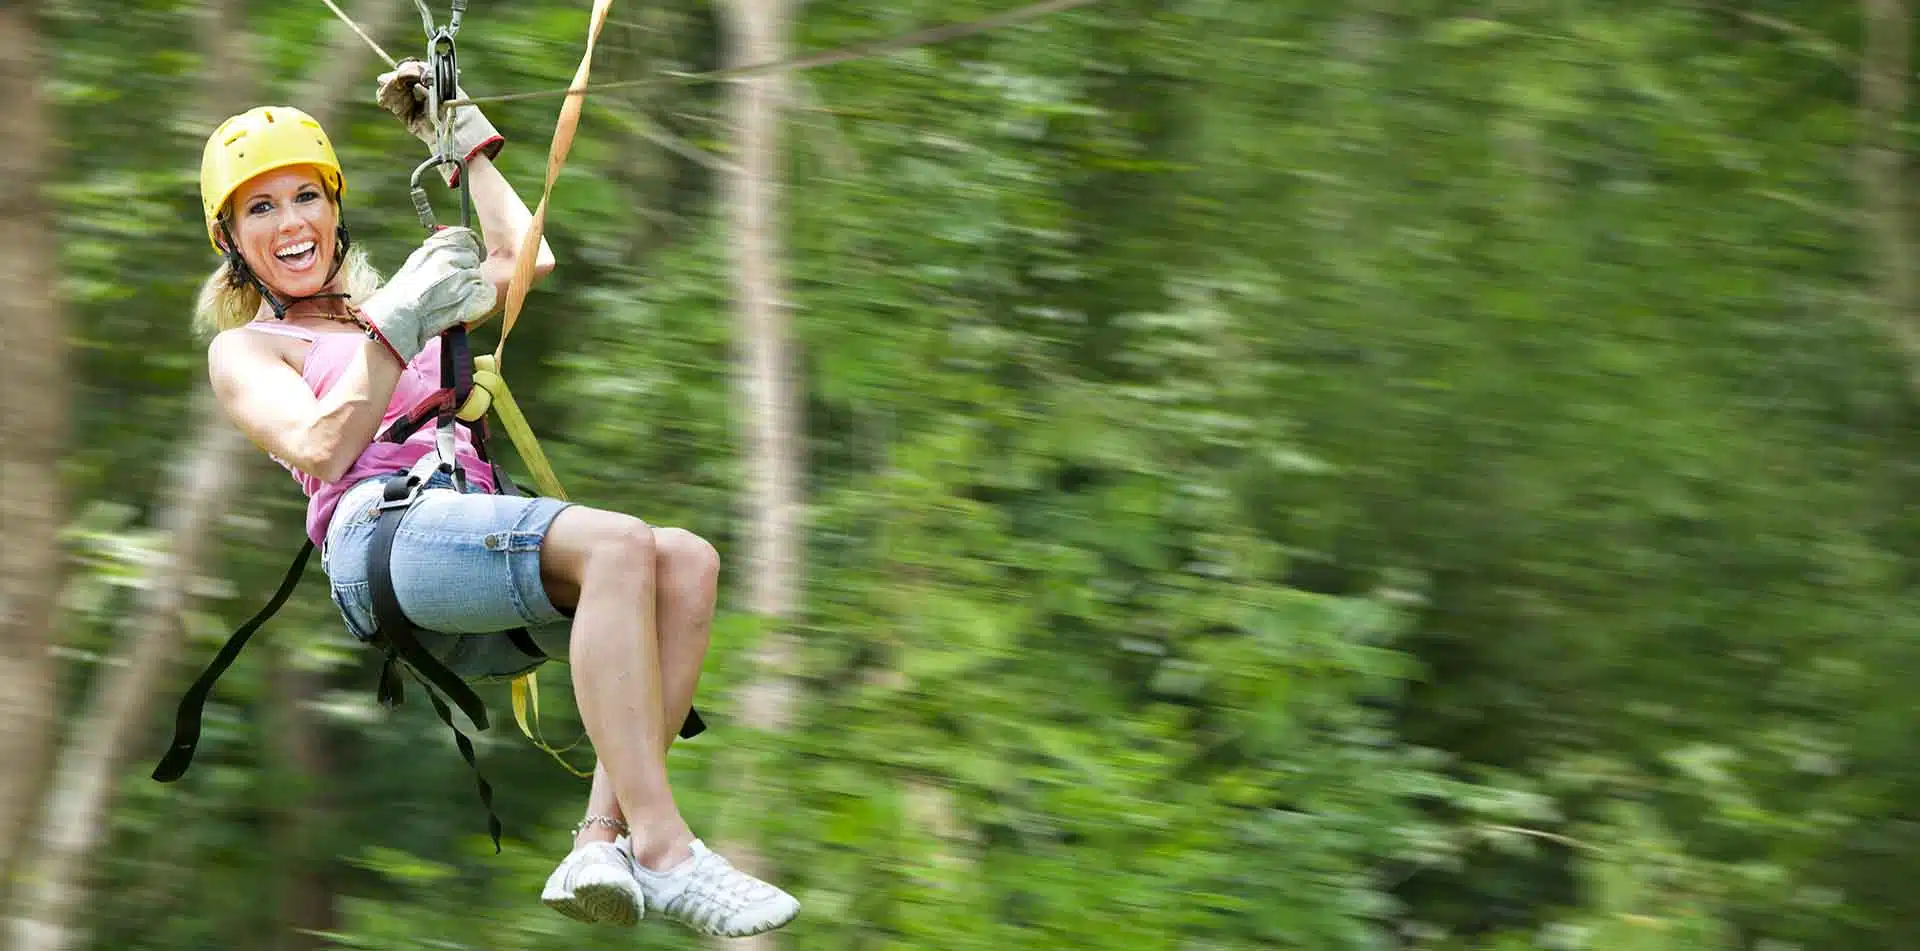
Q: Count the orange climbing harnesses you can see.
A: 0